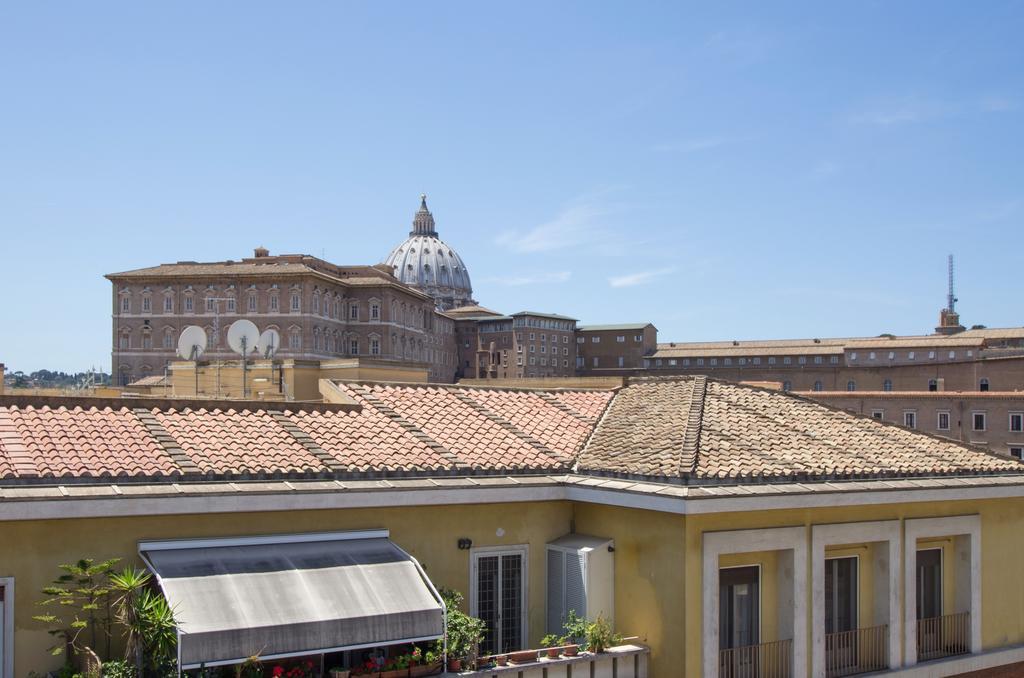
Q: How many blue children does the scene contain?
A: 0